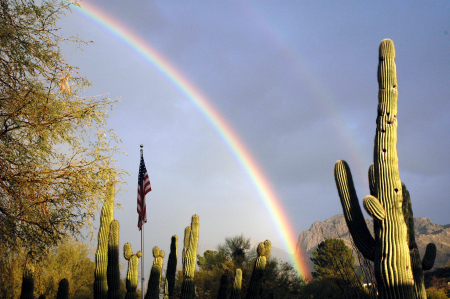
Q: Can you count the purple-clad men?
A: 0